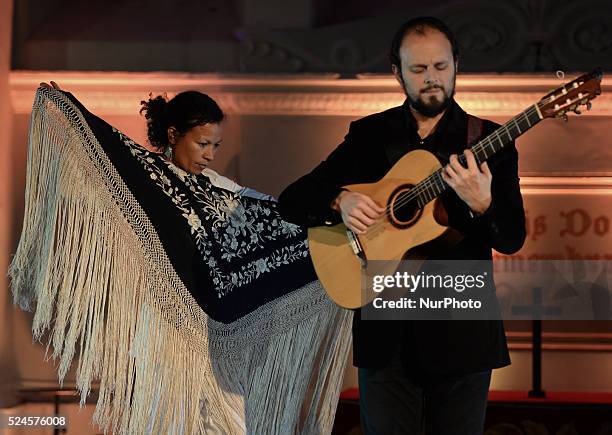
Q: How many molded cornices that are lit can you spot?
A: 1